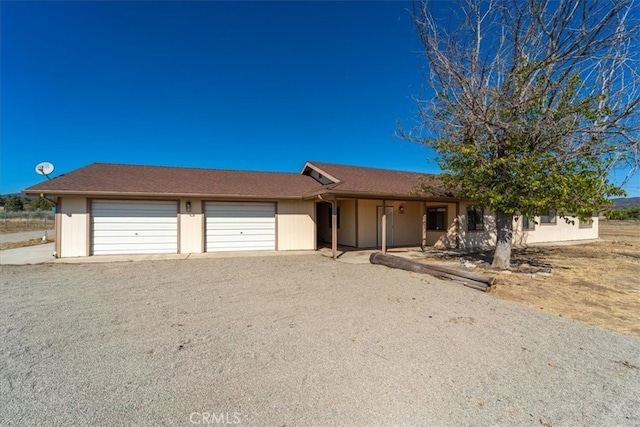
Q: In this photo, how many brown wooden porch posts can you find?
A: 3